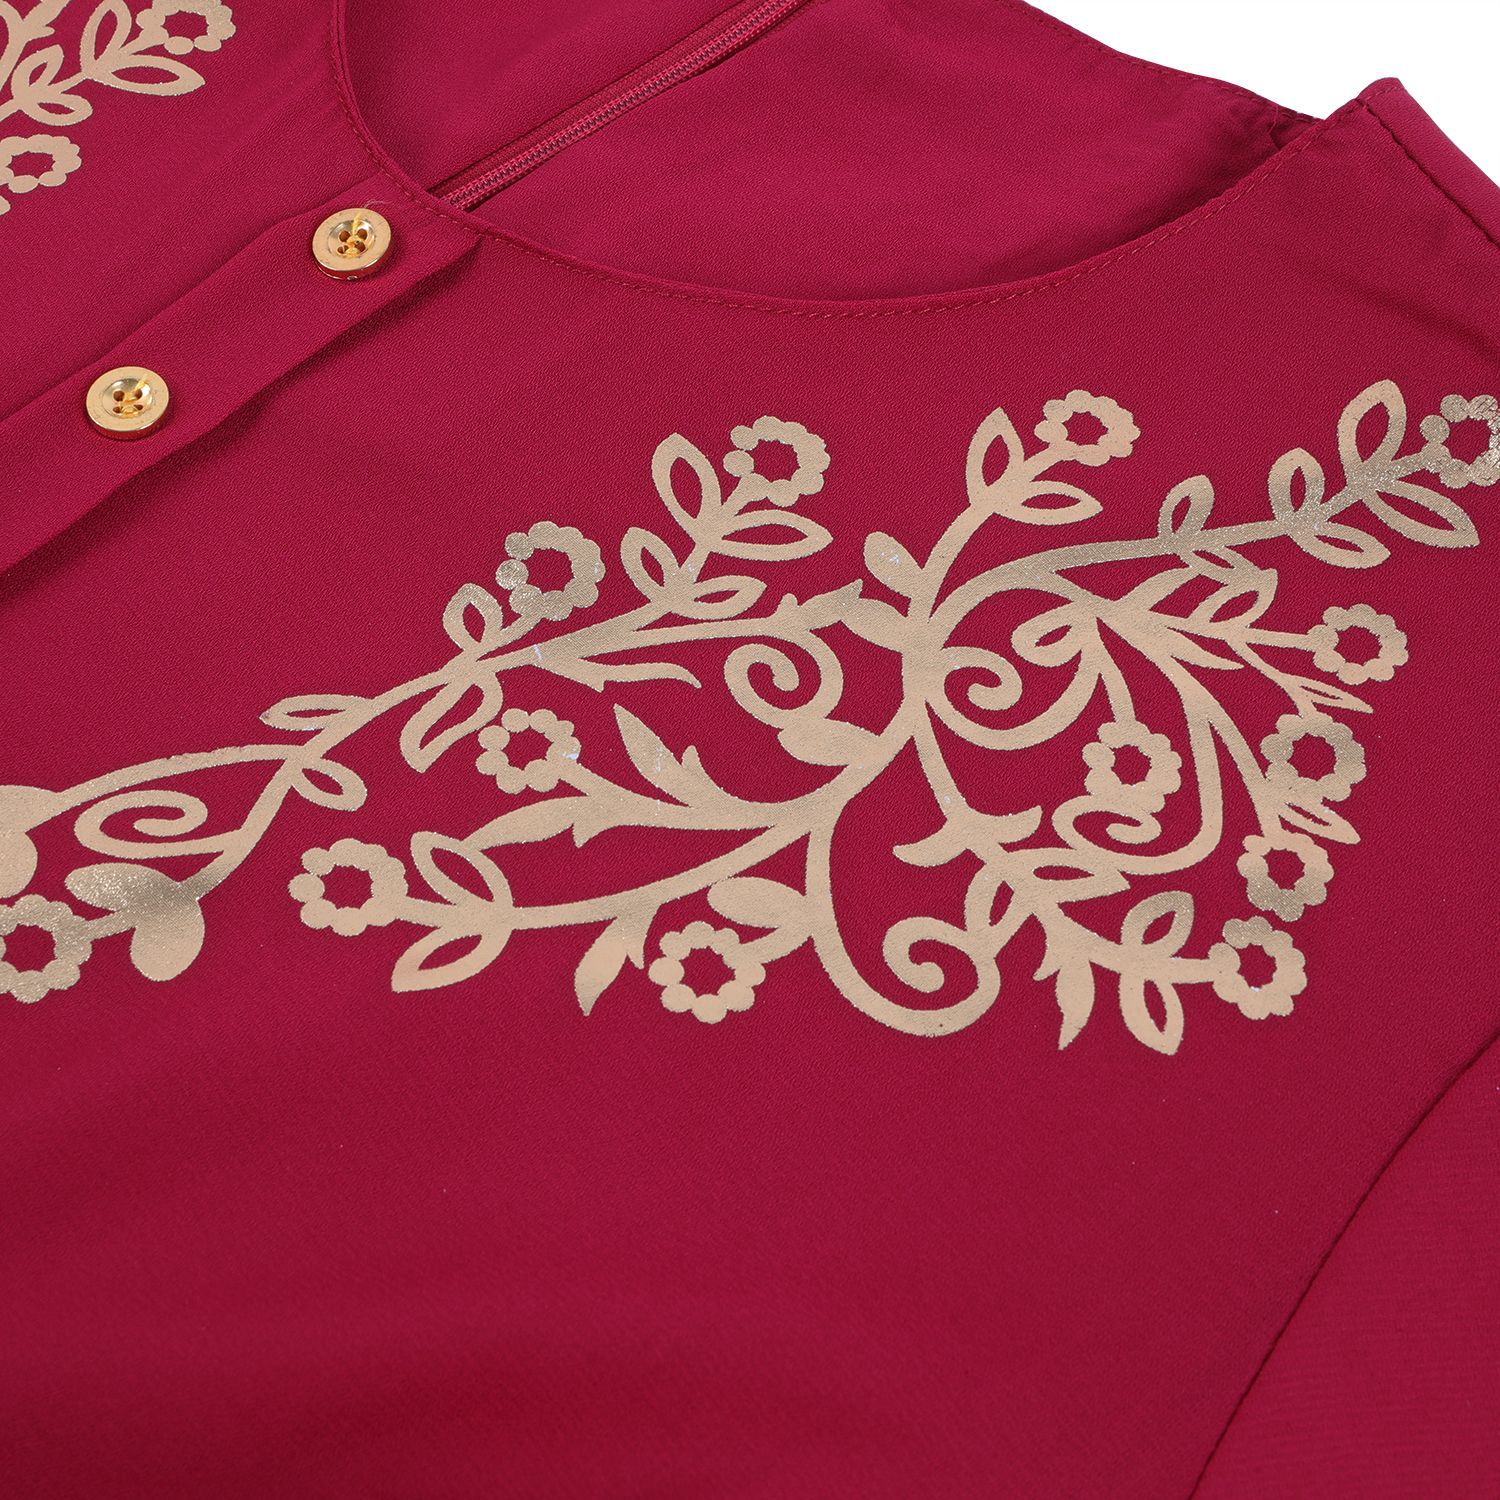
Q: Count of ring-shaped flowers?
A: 15